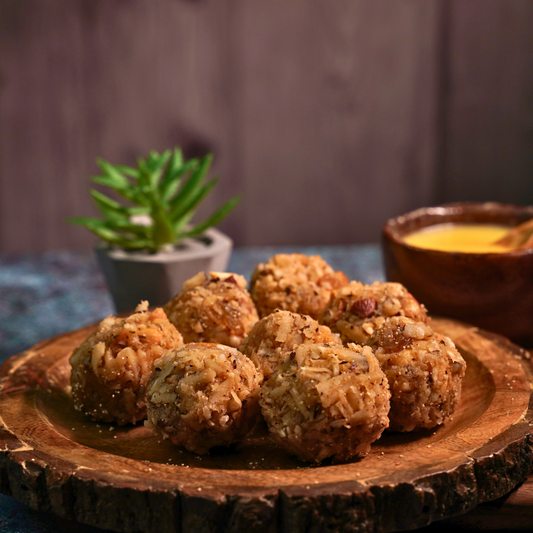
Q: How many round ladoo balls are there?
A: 8